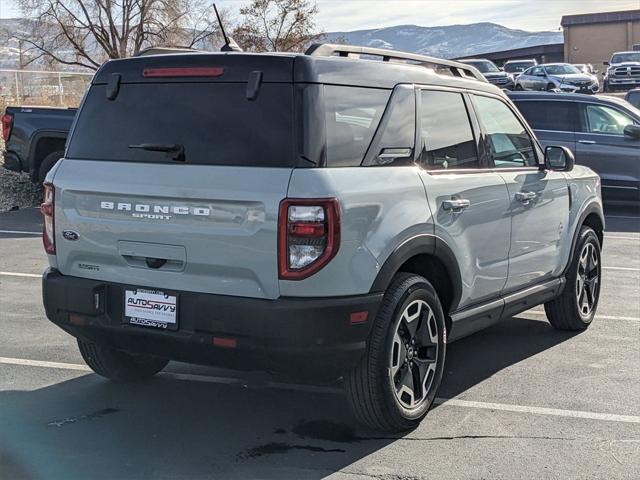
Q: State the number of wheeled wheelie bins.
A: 0